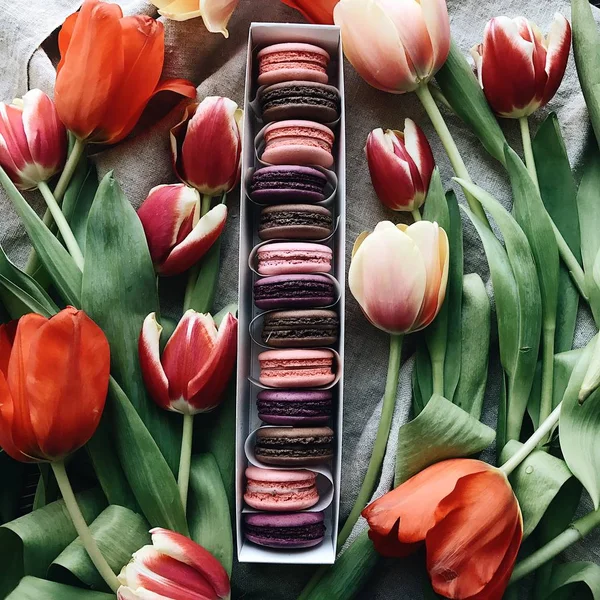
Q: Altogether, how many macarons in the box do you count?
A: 13